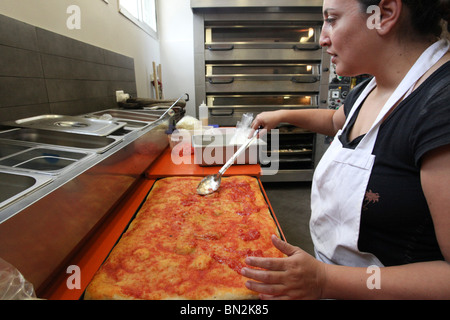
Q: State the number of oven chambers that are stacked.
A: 3